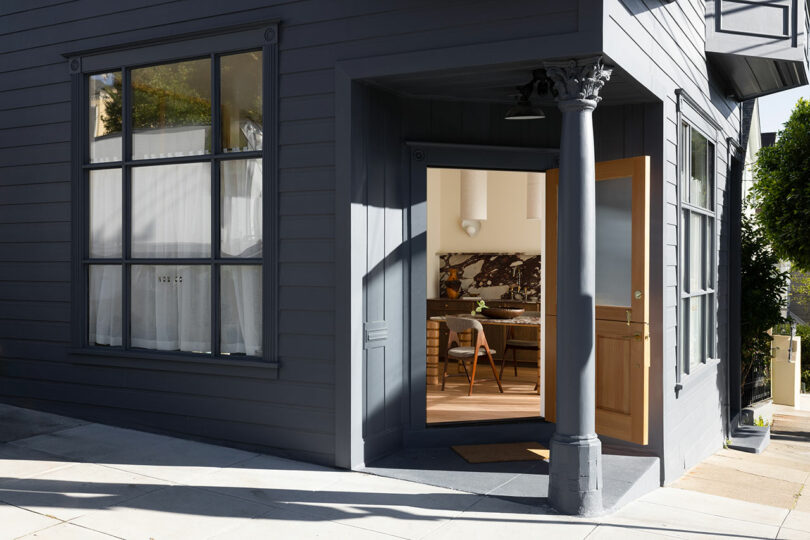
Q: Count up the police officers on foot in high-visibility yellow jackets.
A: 0